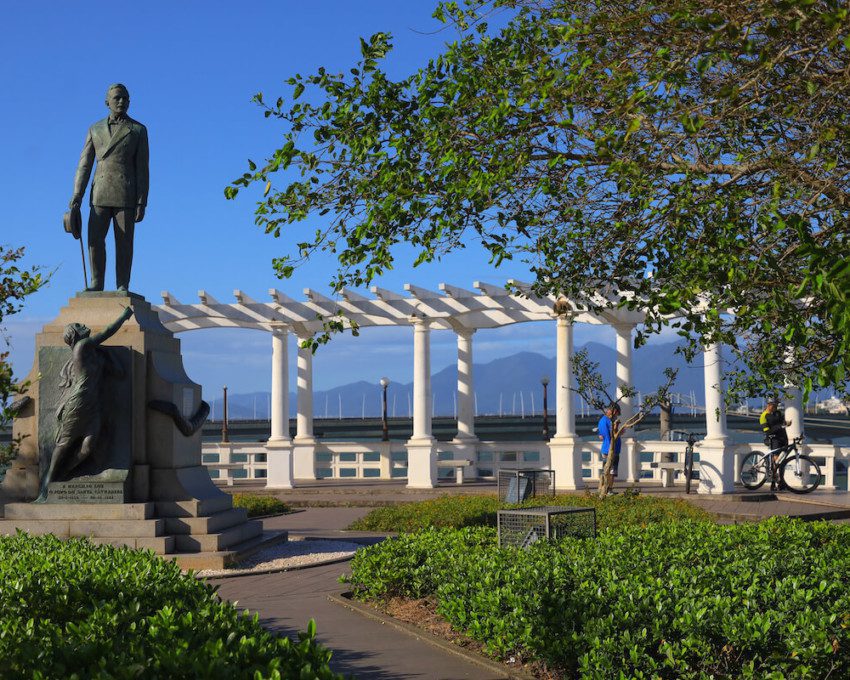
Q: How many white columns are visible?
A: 8